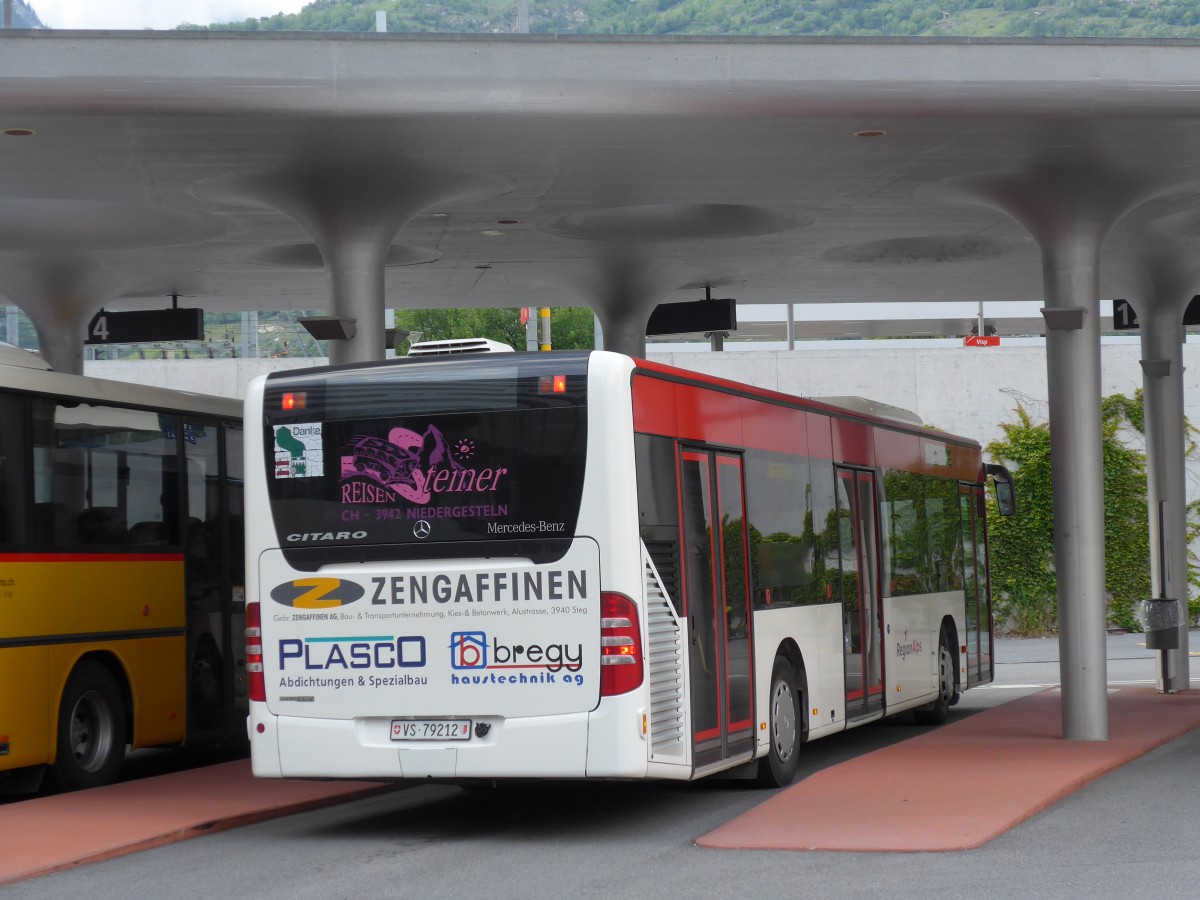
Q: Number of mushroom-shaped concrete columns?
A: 5